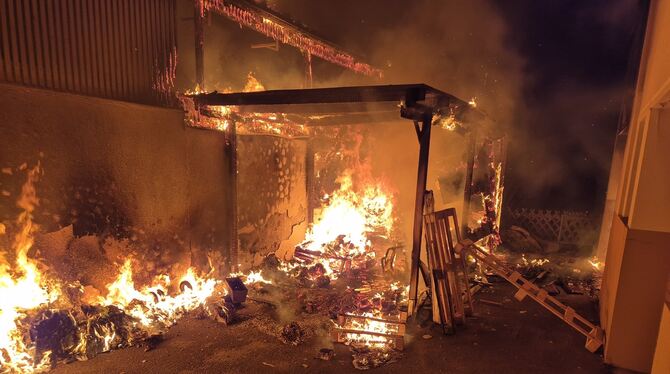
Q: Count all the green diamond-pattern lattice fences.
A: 0